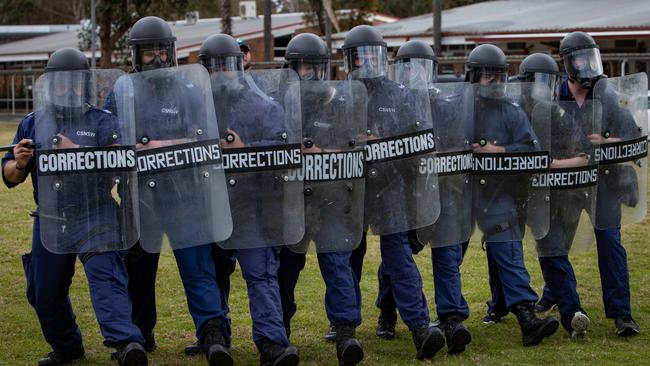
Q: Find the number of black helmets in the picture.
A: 9